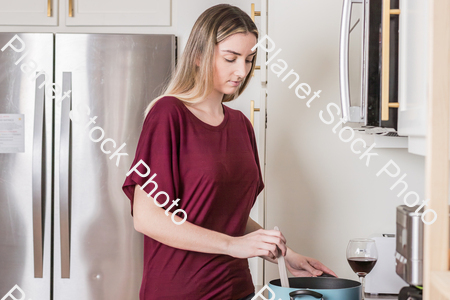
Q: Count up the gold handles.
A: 5